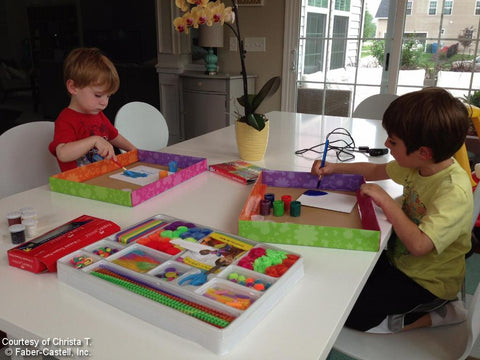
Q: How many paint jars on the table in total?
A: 12